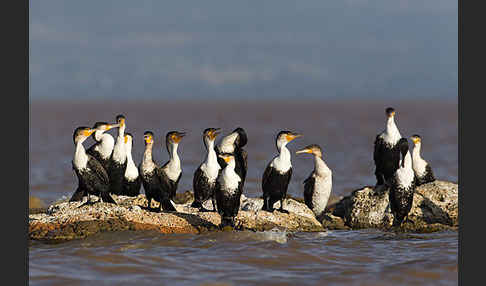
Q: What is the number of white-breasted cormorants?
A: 14